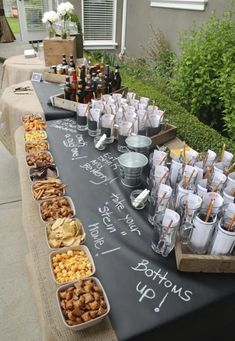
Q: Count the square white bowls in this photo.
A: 11